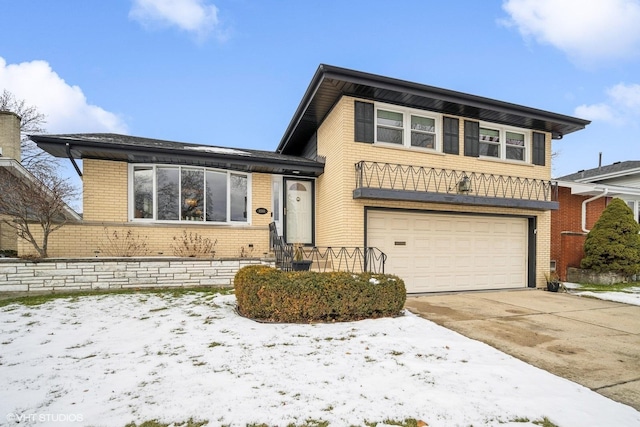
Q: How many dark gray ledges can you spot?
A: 1